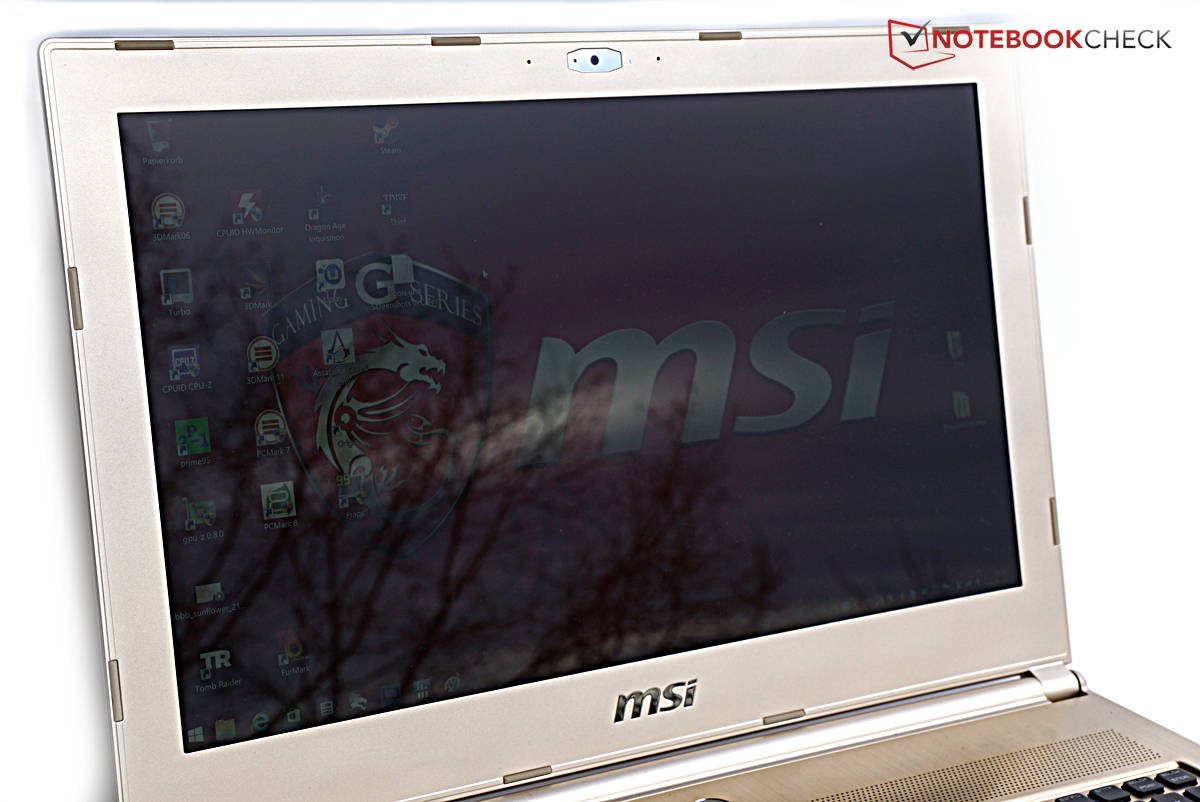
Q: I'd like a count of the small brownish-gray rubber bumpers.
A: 10